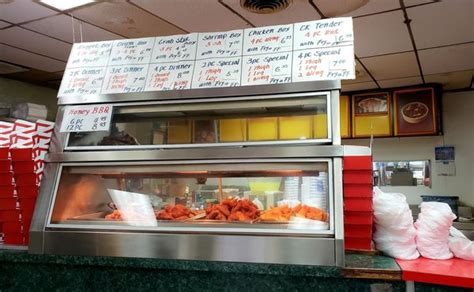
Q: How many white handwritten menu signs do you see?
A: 13